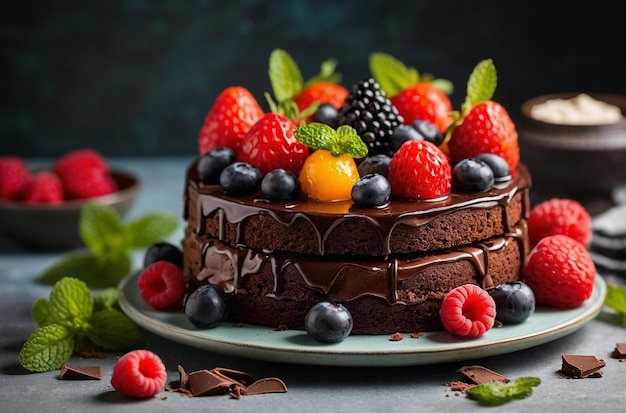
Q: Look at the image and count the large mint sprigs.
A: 2